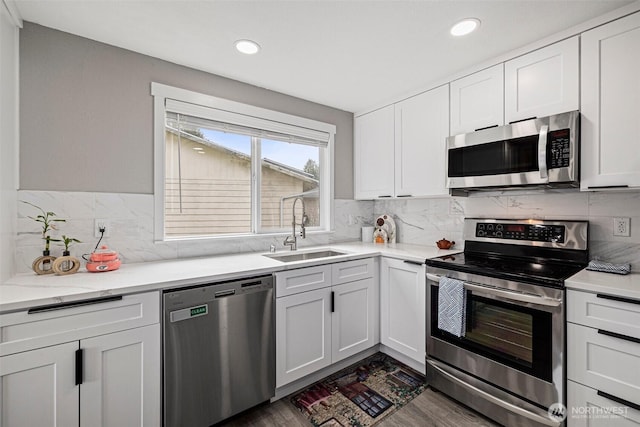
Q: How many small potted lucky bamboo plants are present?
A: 2